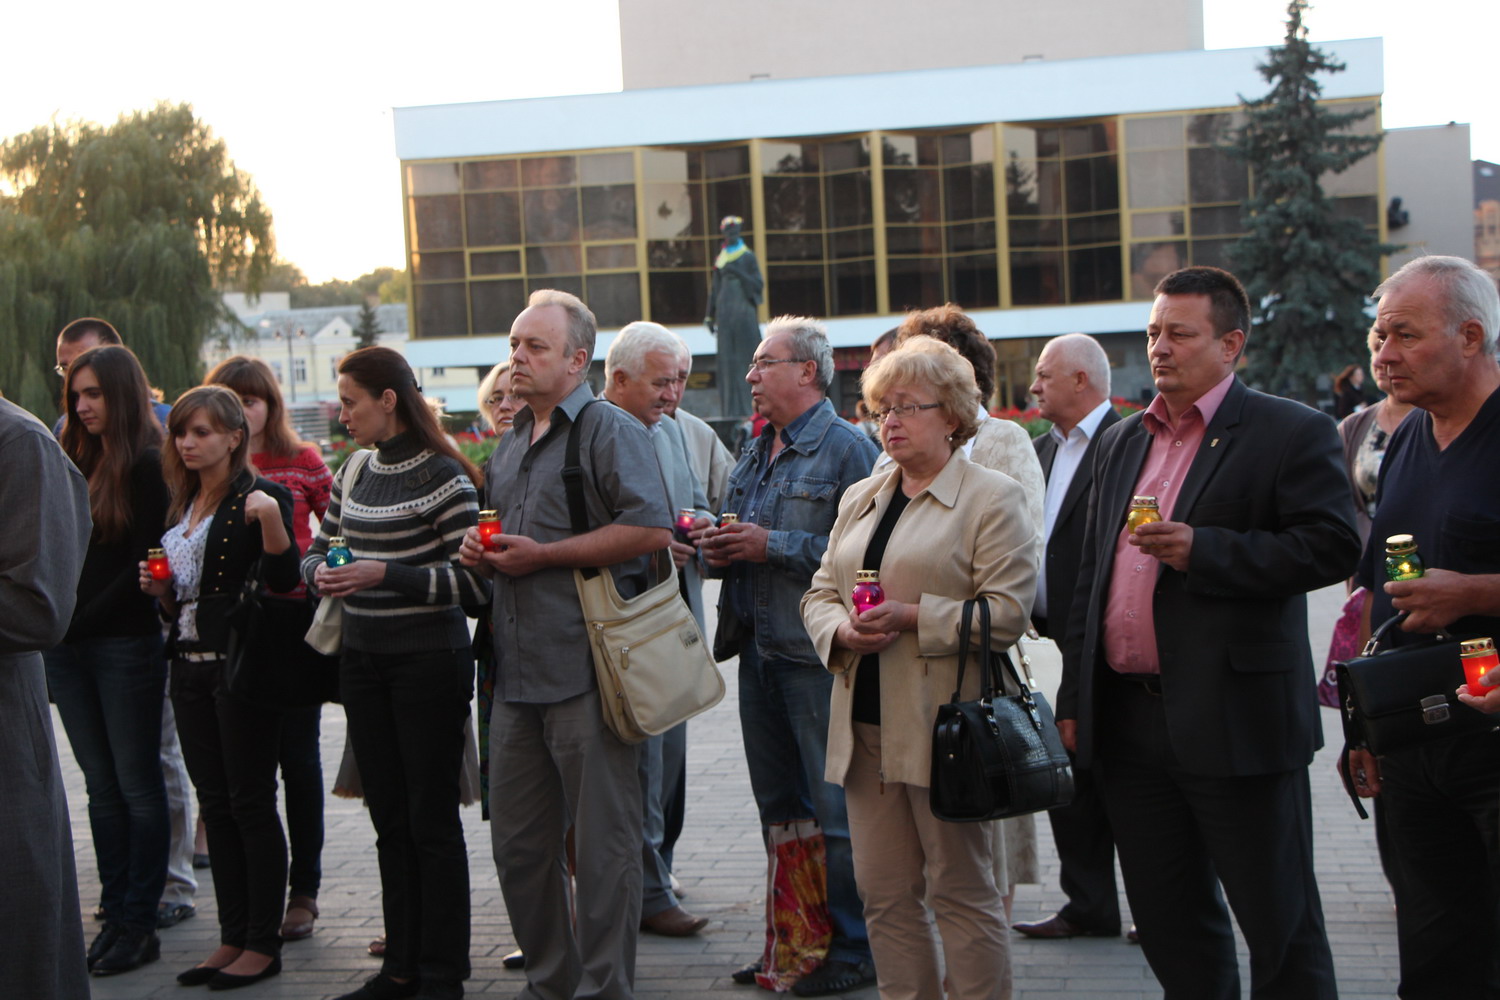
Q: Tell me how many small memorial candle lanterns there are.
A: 9